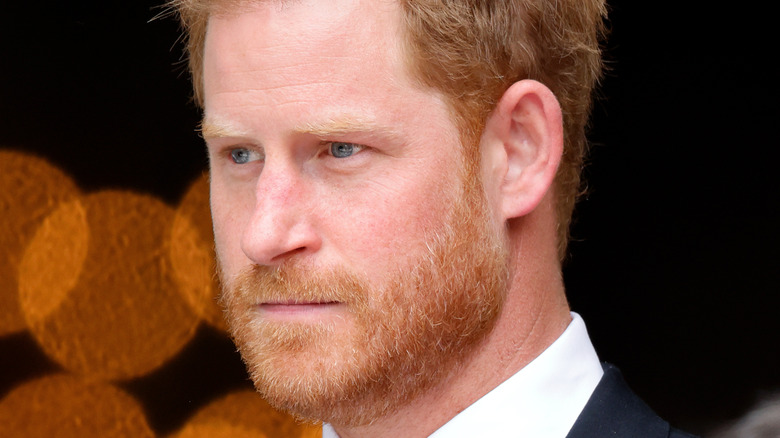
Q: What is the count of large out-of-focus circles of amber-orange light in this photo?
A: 5